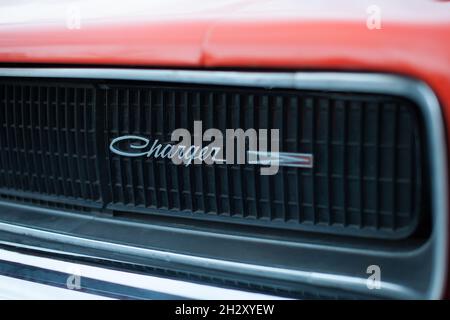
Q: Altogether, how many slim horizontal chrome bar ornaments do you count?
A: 1